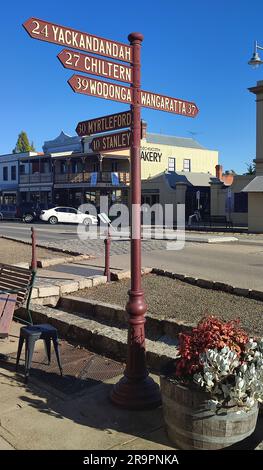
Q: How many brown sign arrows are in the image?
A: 6